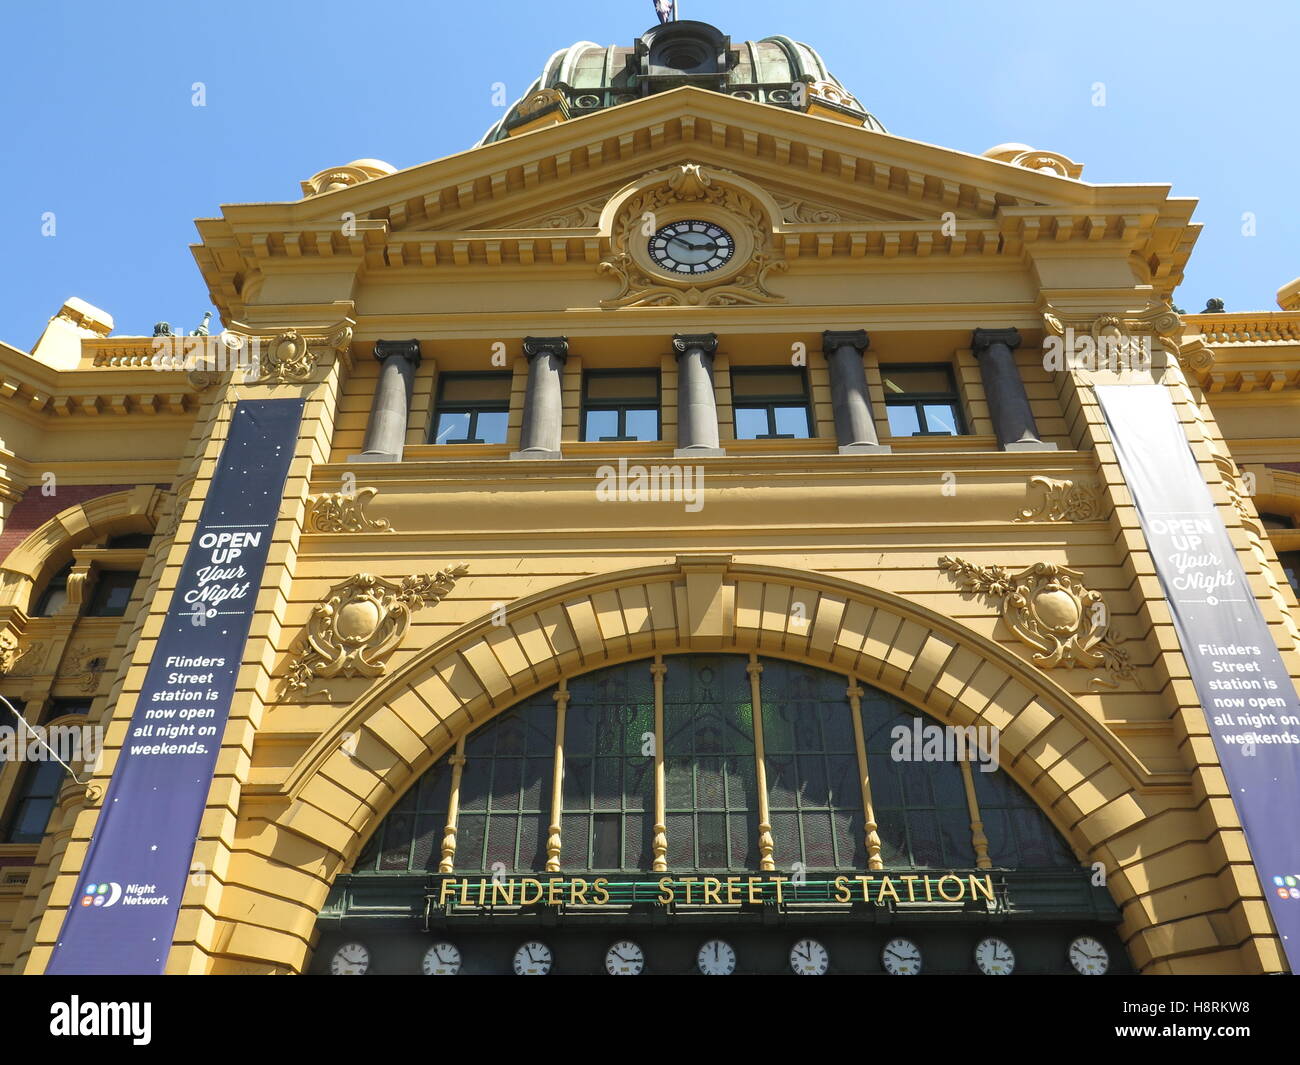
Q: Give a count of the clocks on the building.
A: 10